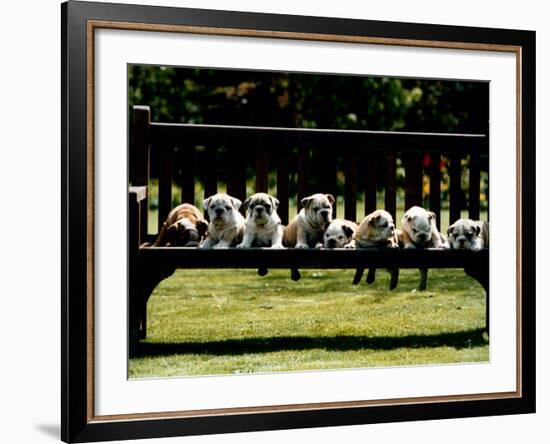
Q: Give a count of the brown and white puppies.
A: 1